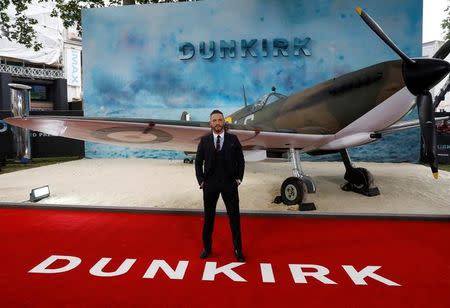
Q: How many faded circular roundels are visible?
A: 1